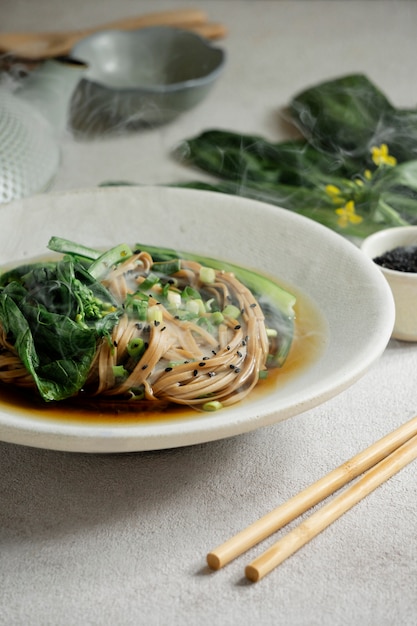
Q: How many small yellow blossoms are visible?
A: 3